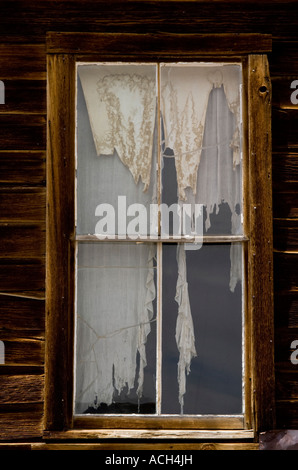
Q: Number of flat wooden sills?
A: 1